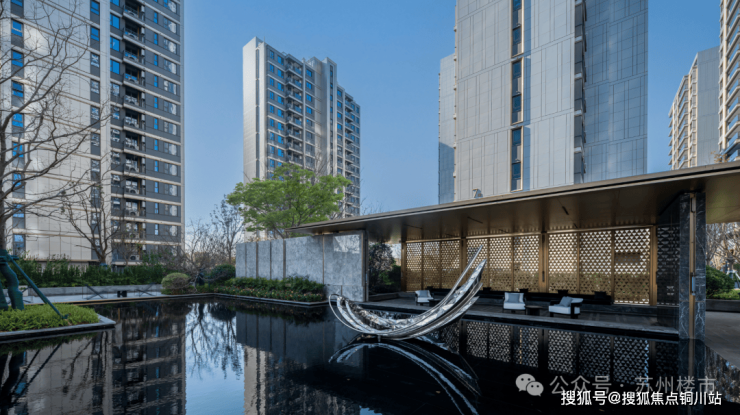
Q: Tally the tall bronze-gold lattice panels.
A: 9